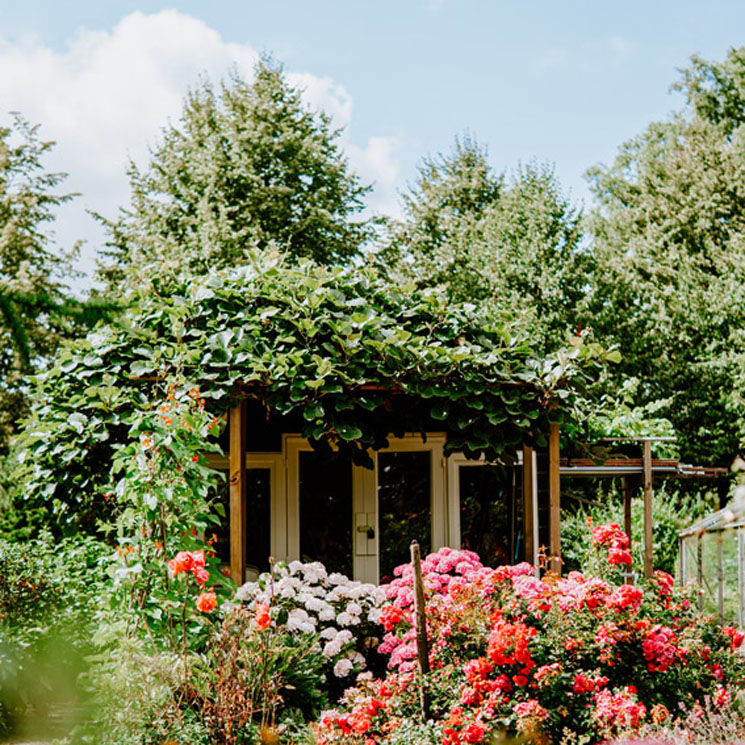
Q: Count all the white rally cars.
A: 0